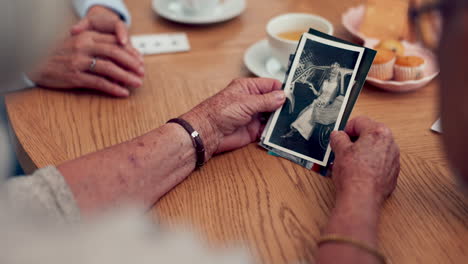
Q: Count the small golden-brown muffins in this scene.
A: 3